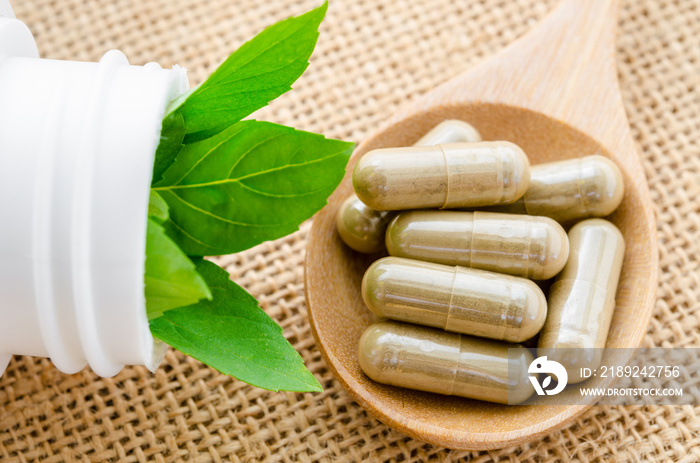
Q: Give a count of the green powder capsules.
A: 7